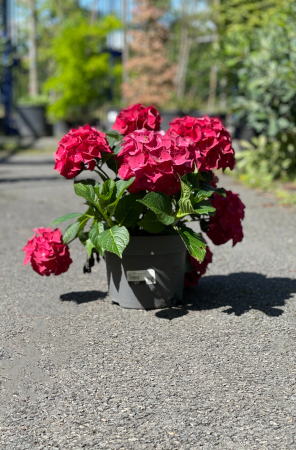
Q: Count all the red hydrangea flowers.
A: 7